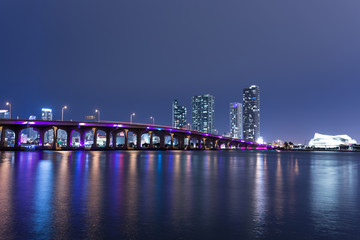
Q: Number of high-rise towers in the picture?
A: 4